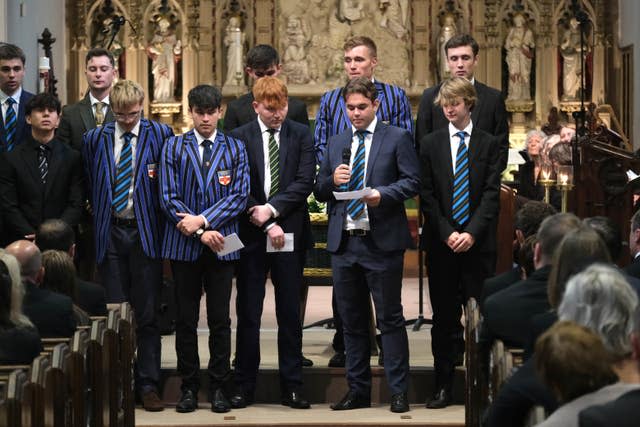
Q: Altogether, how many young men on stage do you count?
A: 11